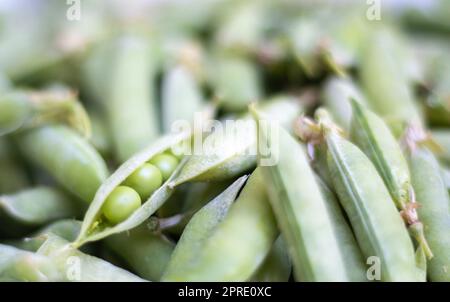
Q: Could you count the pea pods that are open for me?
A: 1